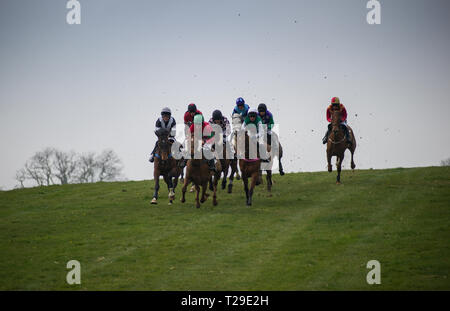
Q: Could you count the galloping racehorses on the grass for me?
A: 8